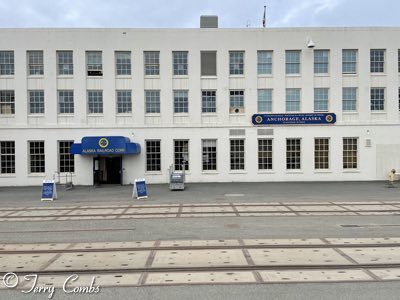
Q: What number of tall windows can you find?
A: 11